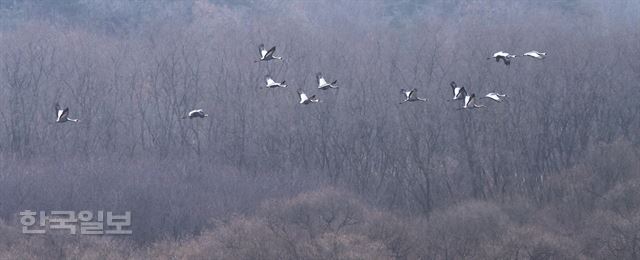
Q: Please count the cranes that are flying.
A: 12